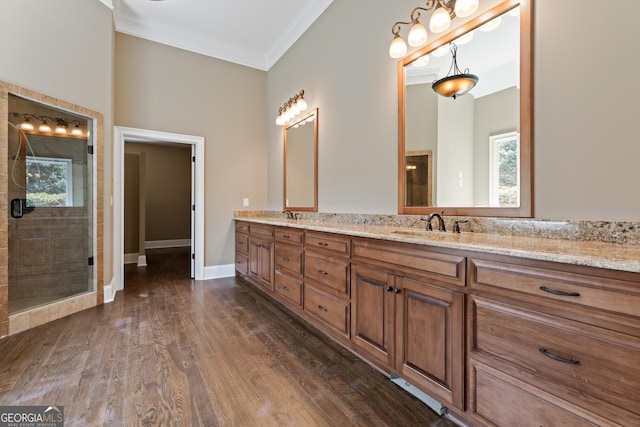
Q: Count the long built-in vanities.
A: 1